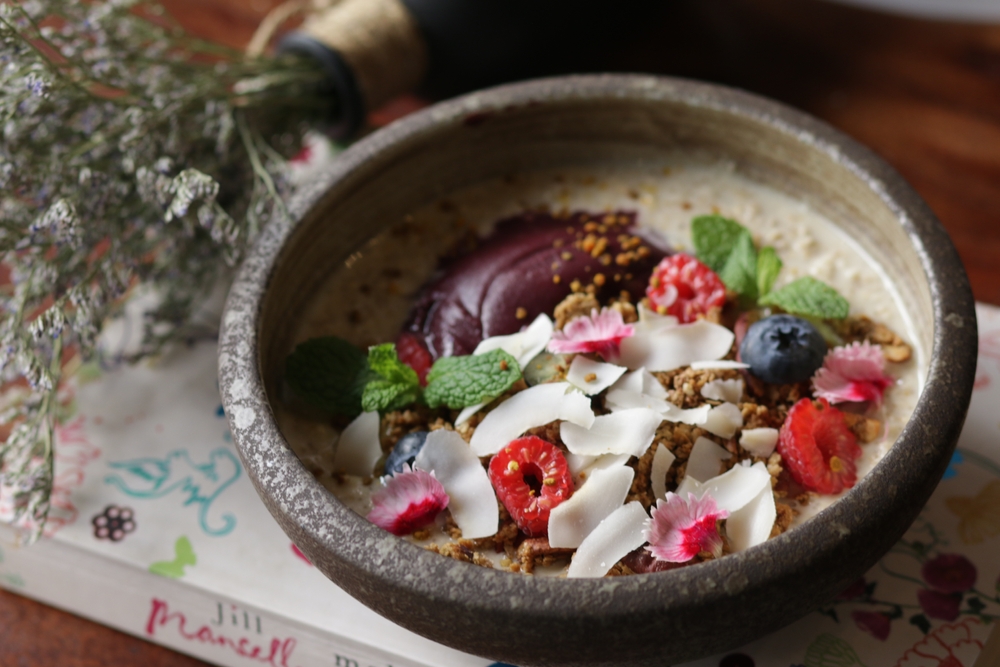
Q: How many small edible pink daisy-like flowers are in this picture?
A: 4